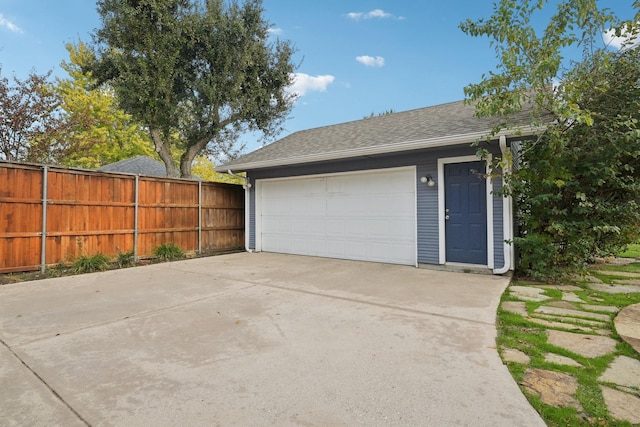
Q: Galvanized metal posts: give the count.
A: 3